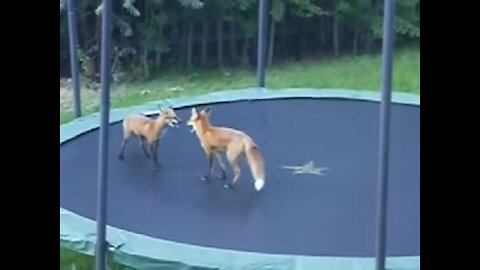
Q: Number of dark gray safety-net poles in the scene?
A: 4